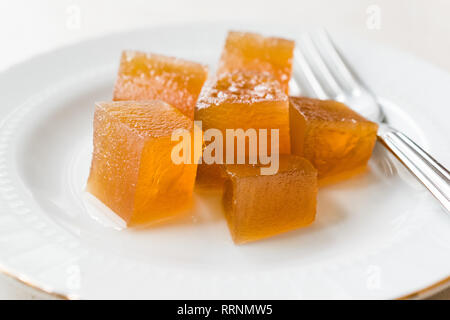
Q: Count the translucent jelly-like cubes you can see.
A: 6